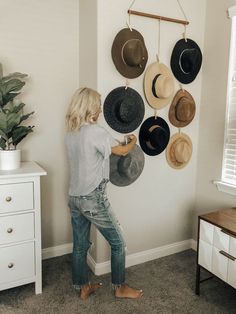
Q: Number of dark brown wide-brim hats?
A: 1